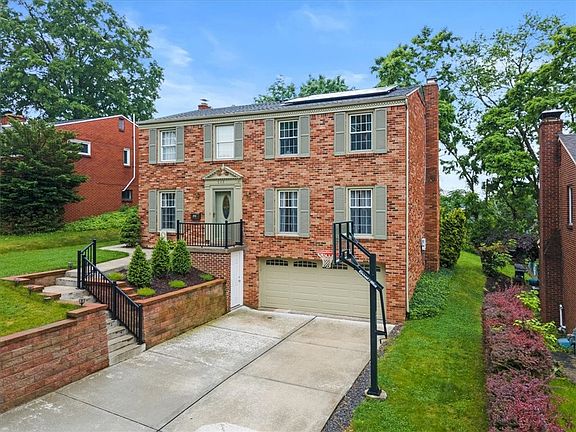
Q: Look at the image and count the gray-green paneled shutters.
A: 14